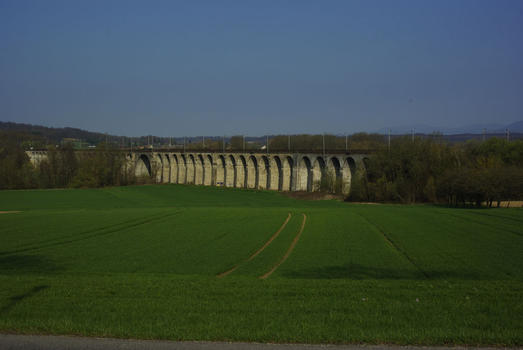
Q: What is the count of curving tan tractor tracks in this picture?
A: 2